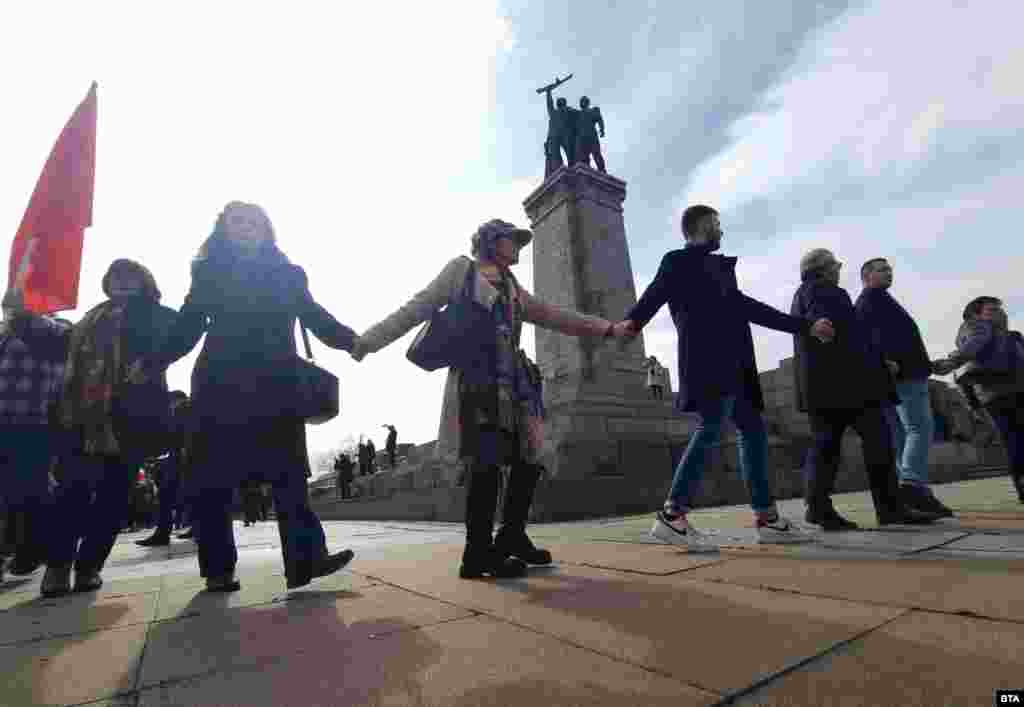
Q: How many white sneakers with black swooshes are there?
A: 2